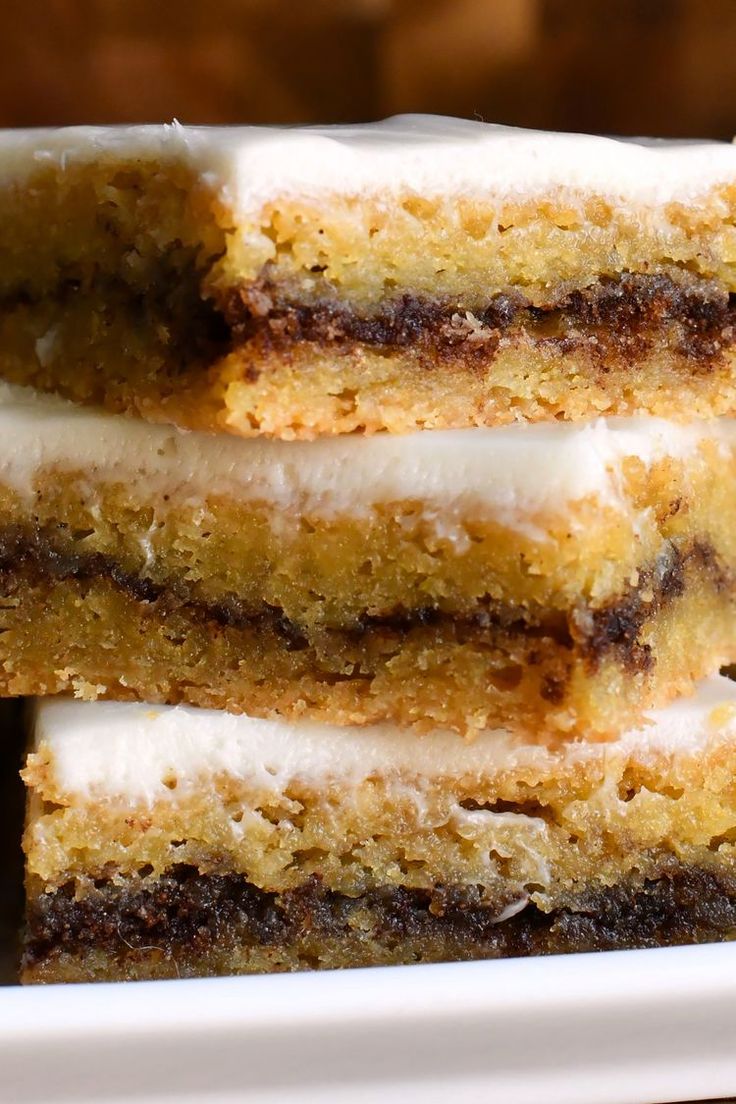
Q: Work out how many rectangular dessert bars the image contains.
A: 3